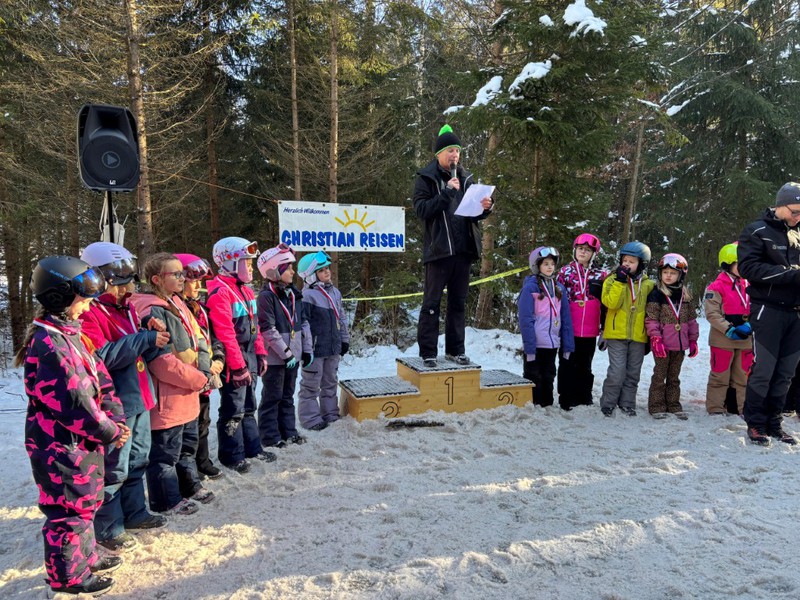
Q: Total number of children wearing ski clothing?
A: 12